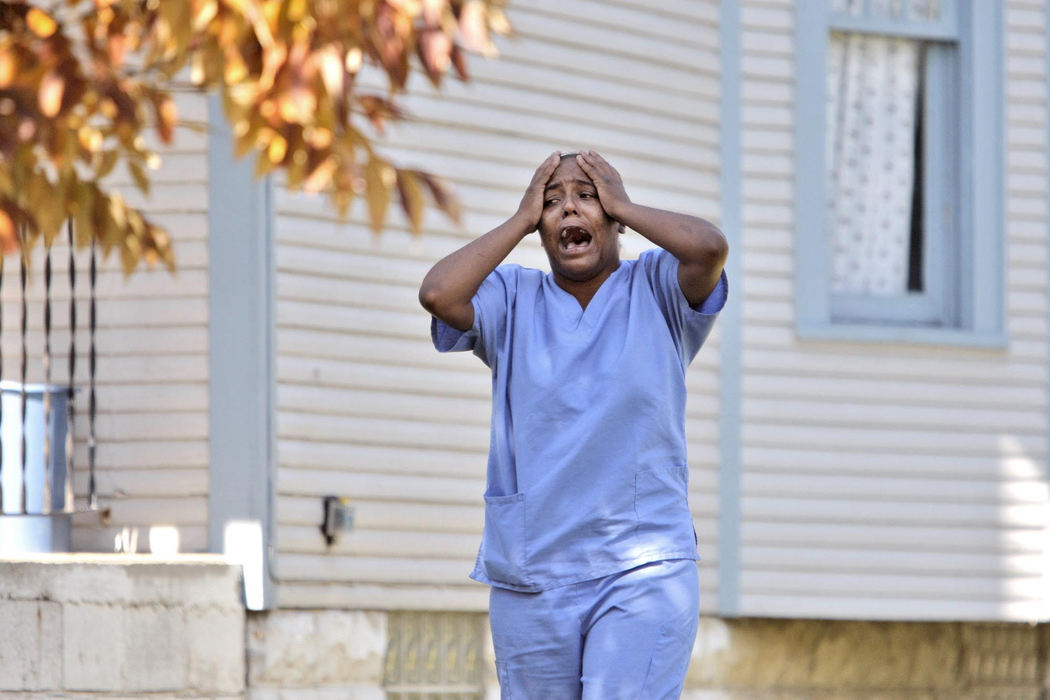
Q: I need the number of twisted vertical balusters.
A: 5